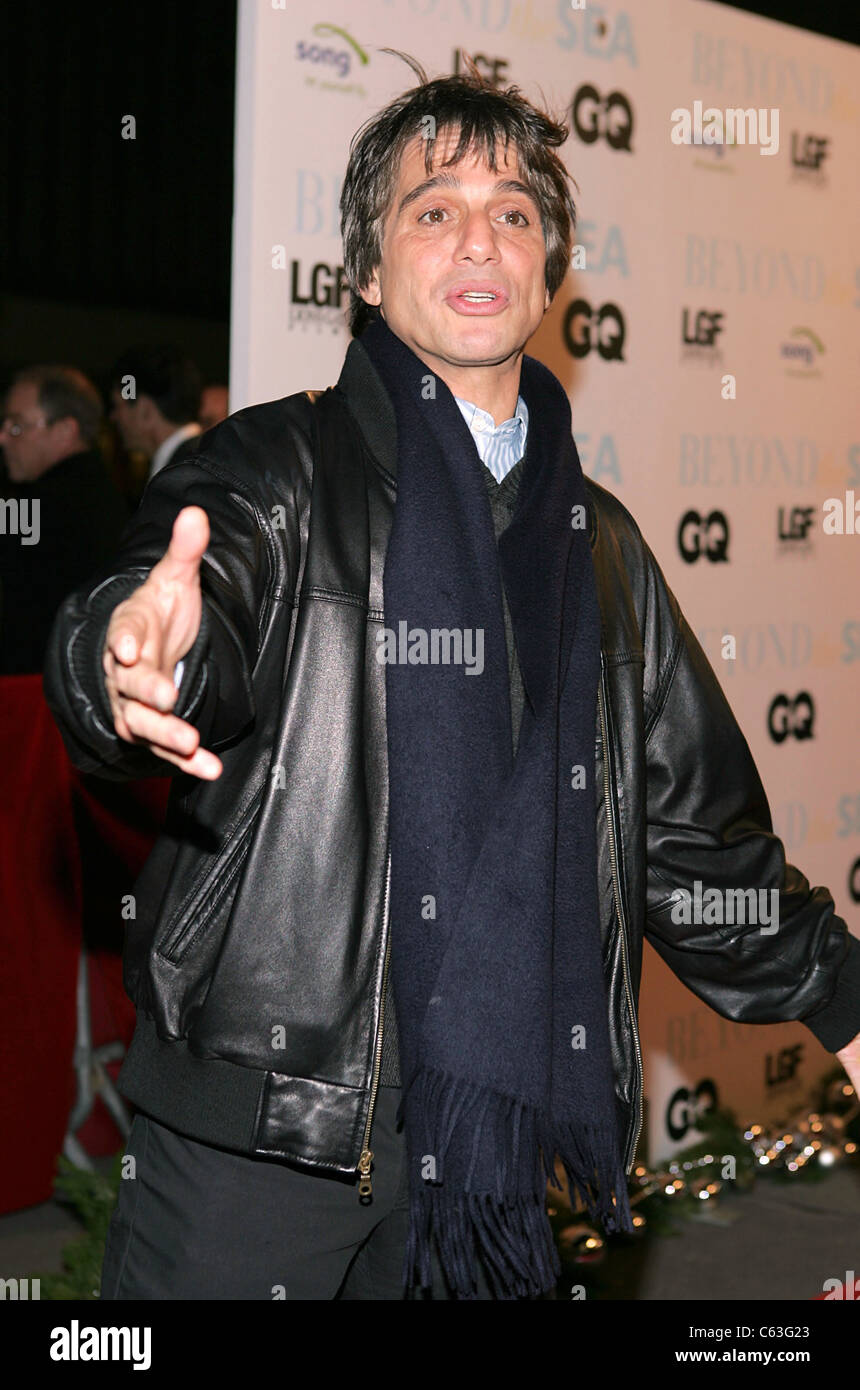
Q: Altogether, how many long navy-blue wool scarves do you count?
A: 1